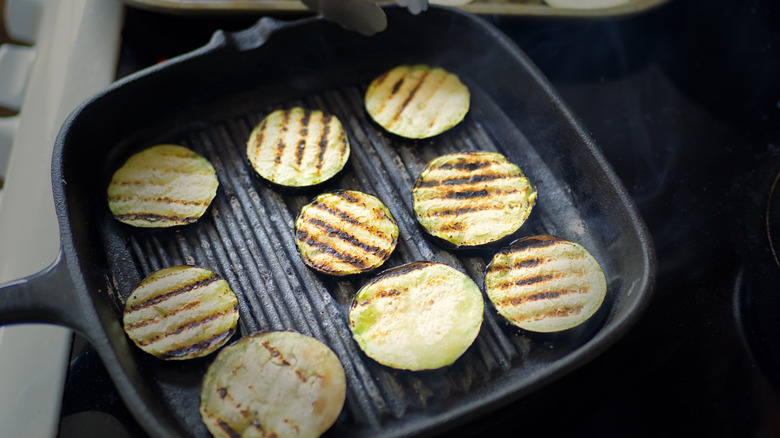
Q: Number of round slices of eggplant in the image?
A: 9